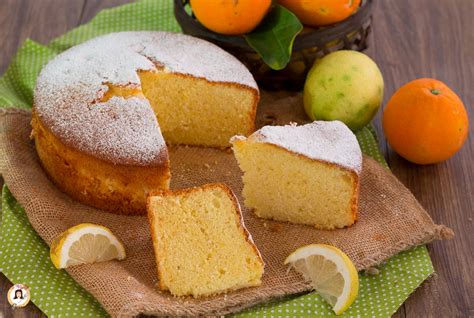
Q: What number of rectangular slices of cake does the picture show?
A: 1